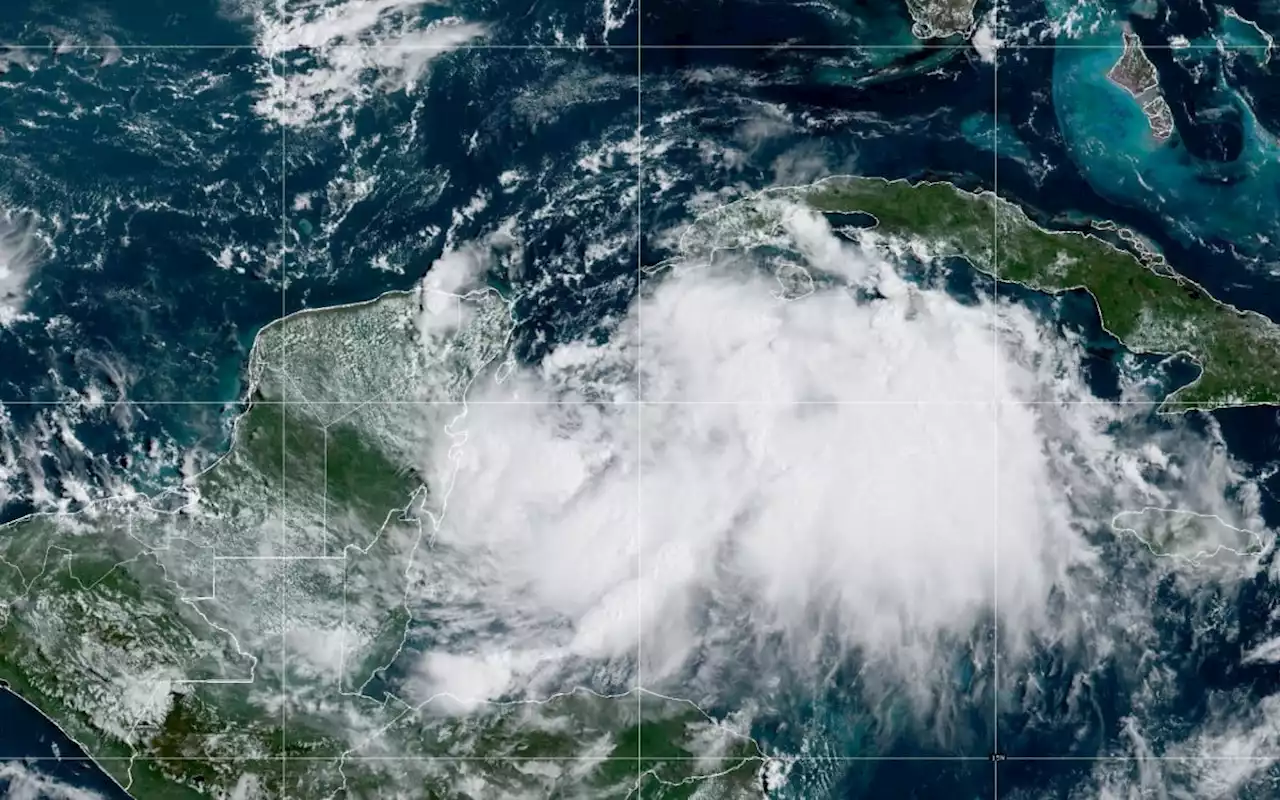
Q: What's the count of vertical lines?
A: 3